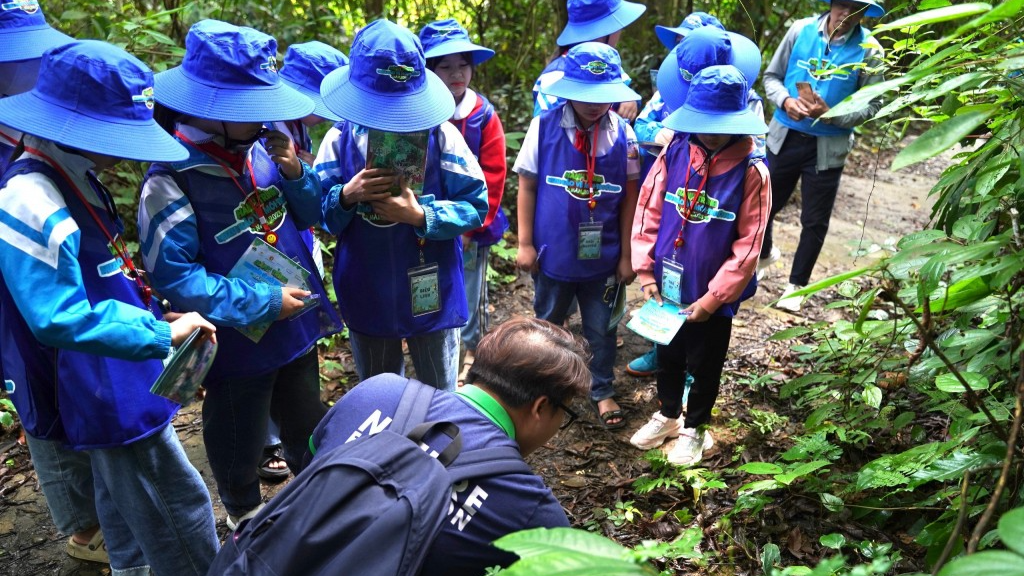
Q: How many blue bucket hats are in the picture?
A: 12